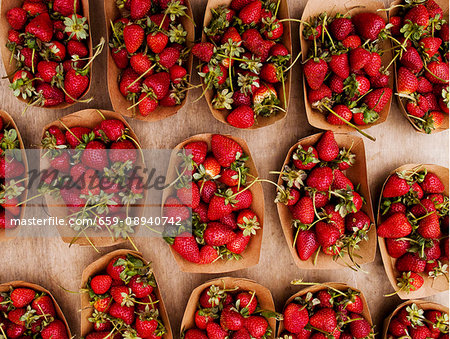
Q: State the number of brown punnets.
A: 15